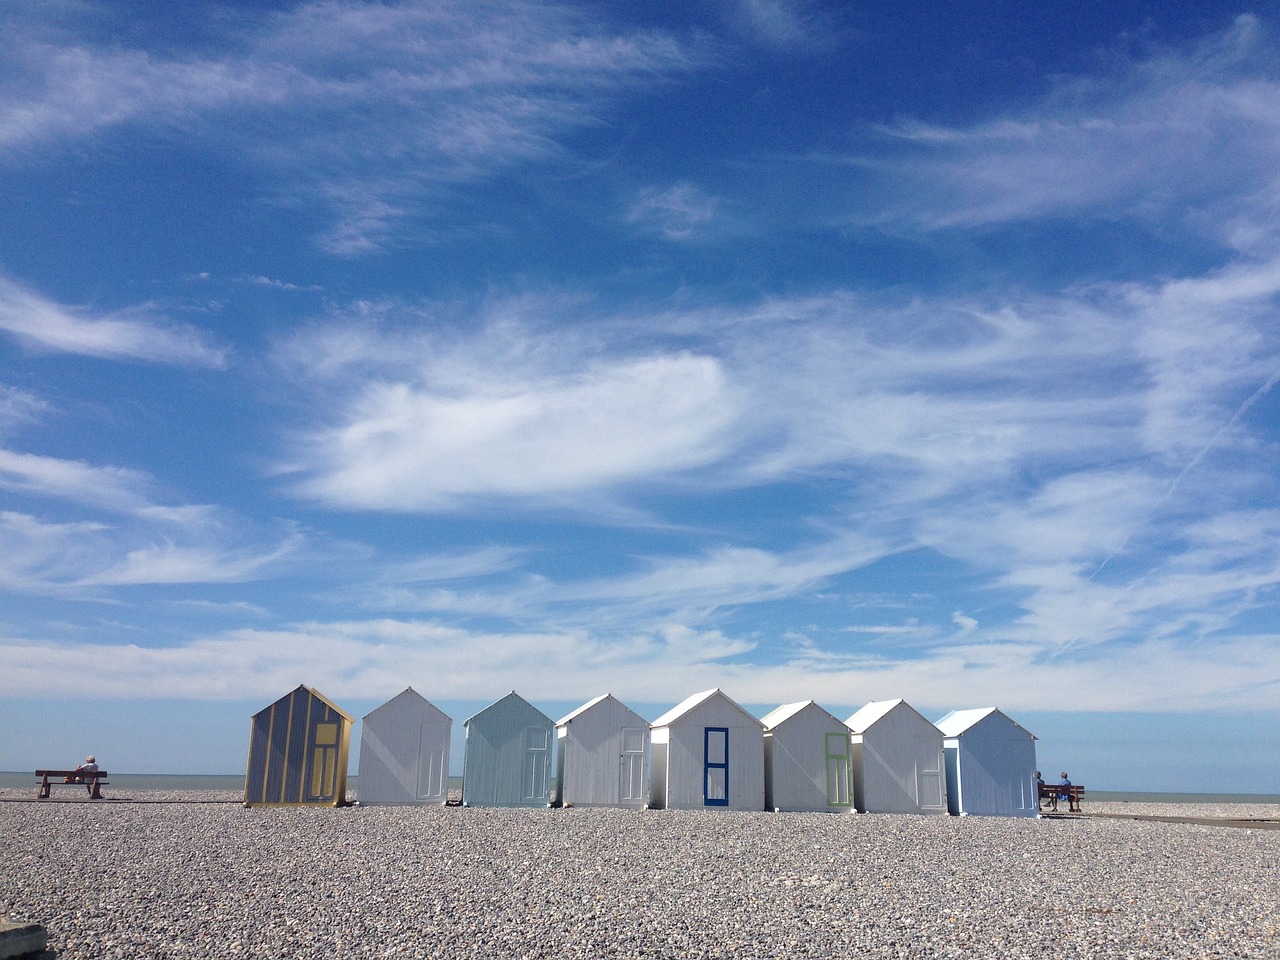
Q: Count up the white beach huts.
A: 5